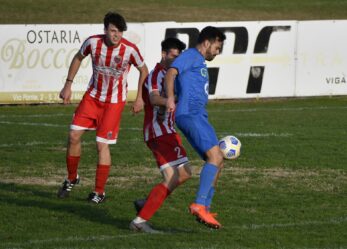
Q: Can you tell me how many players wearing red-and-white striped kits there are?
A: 2